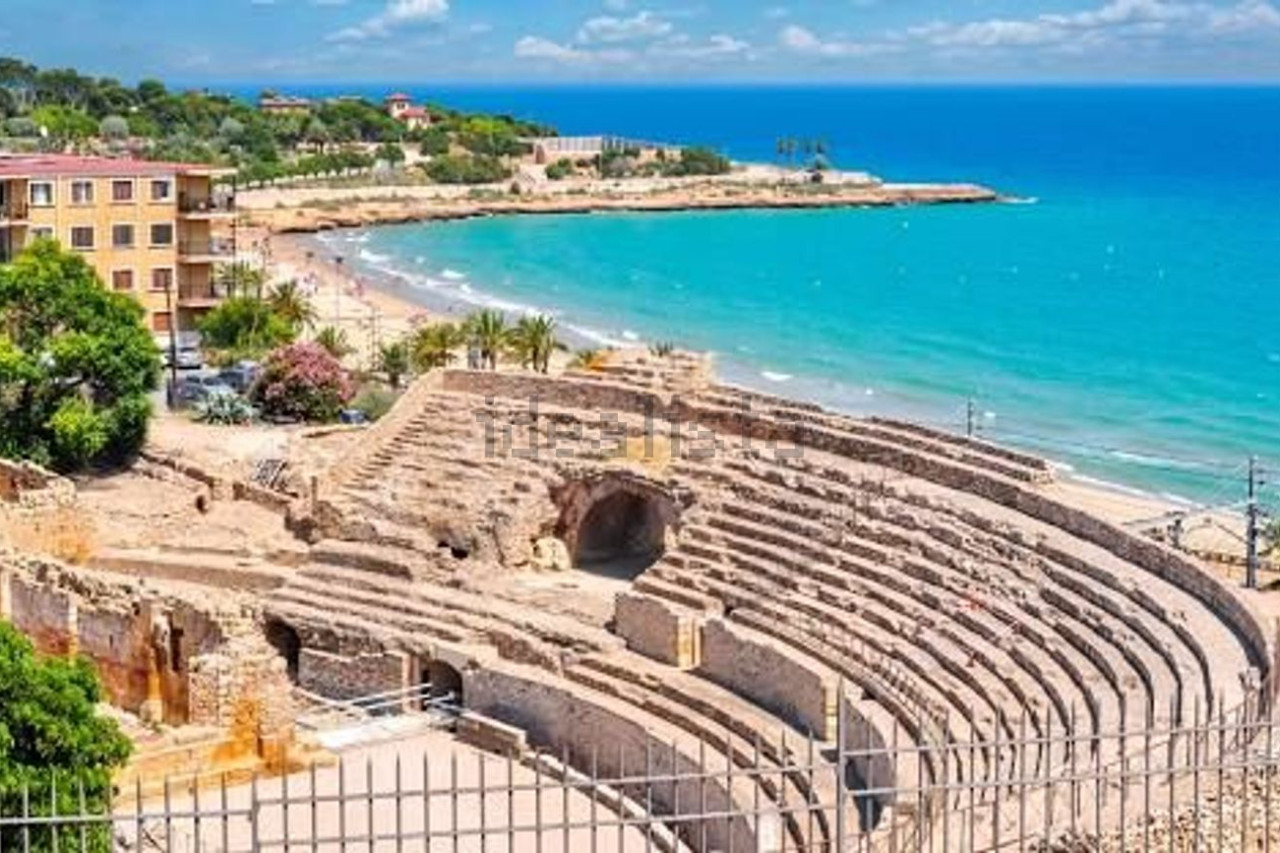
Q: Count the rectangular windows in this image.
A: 11